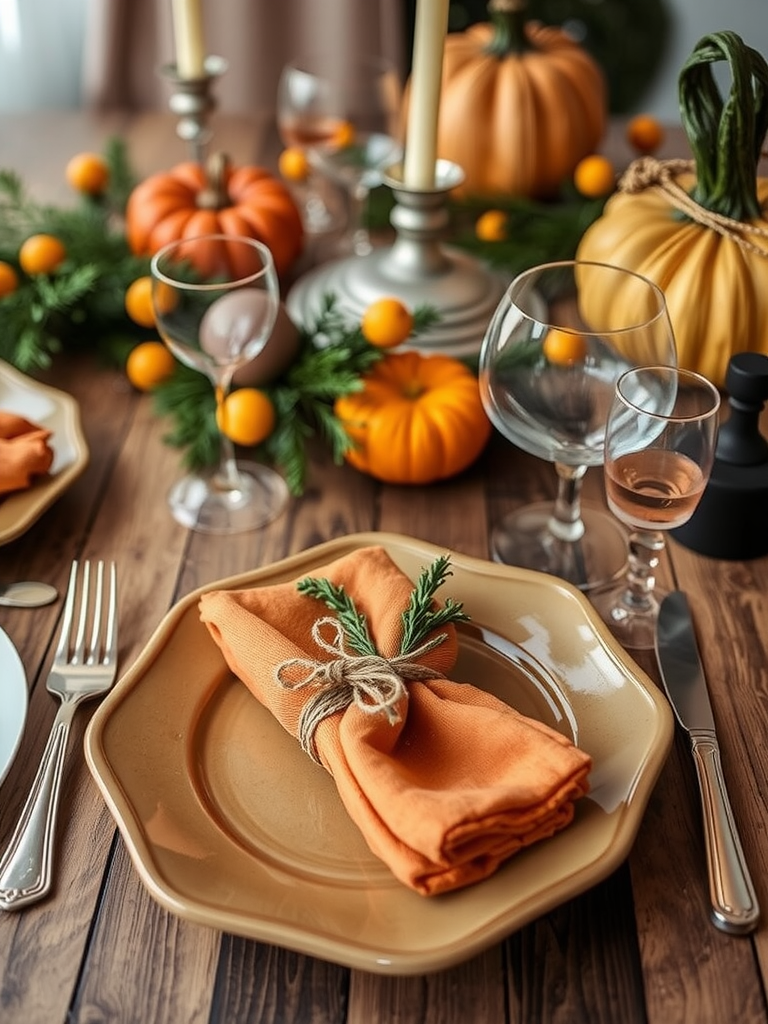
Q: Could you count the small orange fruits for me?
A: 13